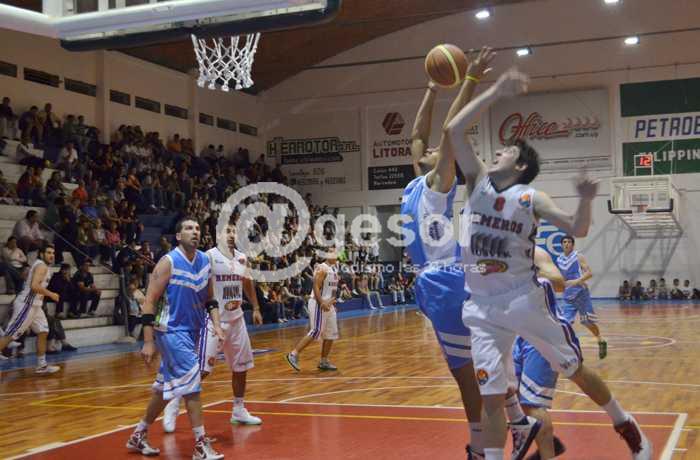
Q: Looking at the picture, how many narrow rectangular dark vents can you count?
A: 9